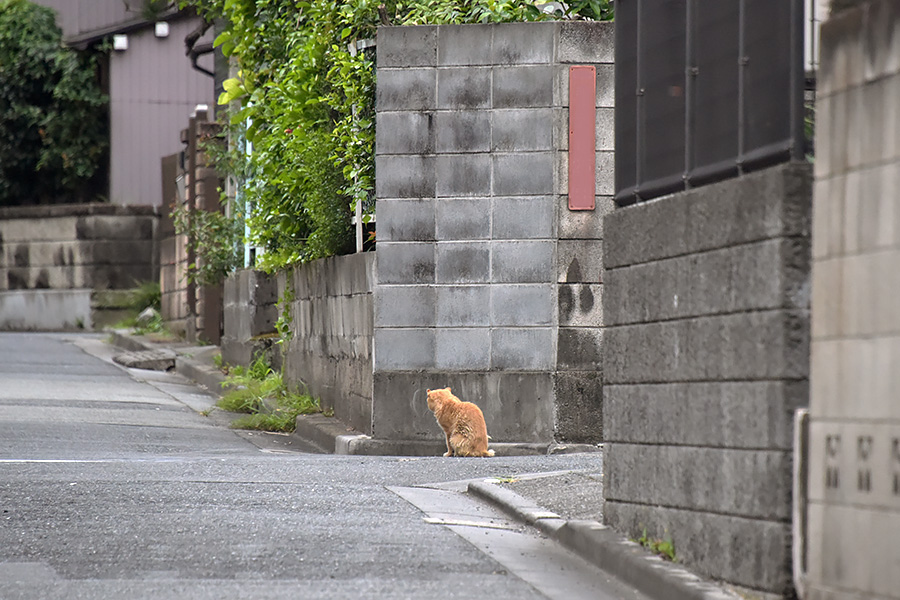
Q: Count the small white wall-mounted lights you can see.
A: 2